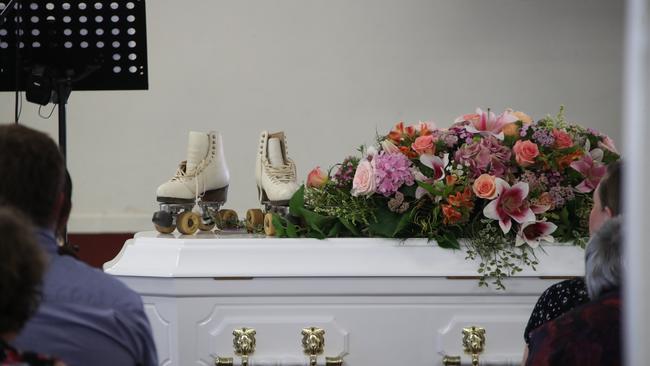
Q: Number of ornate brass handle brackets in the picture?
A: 3